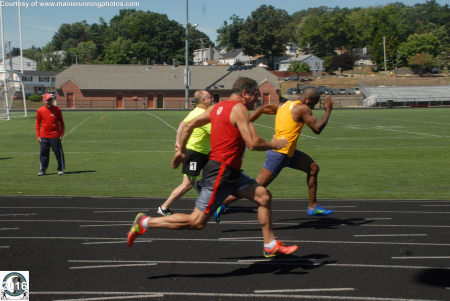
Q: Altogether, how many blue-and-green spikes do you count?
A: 2